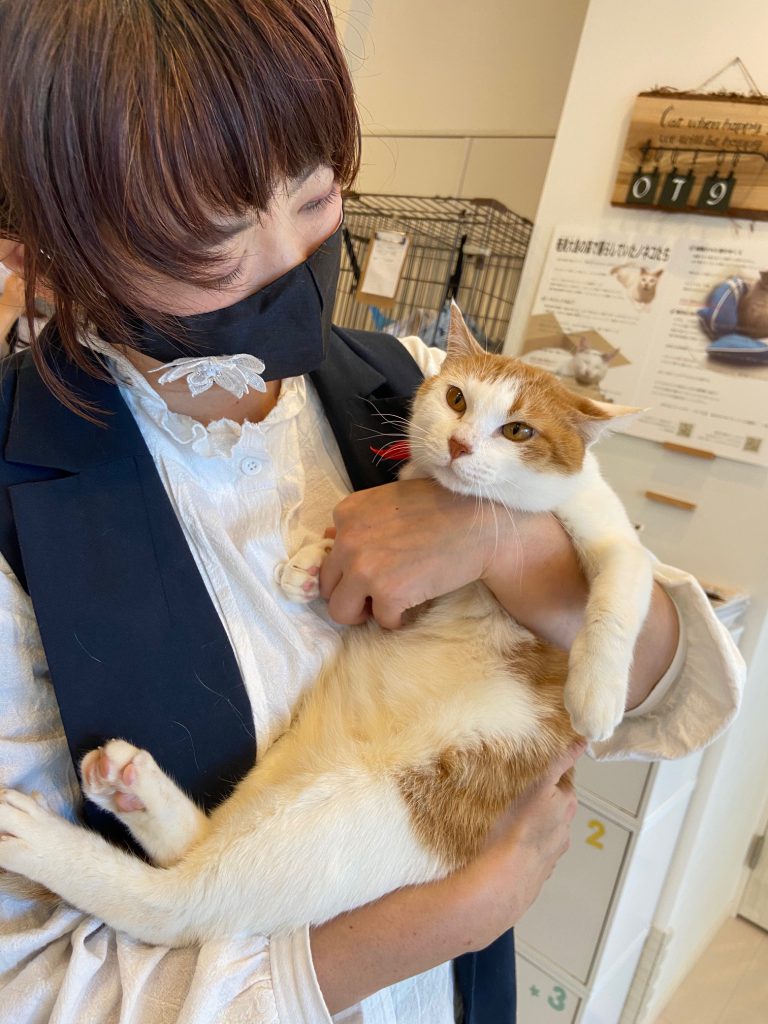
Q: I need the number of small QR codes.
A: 2